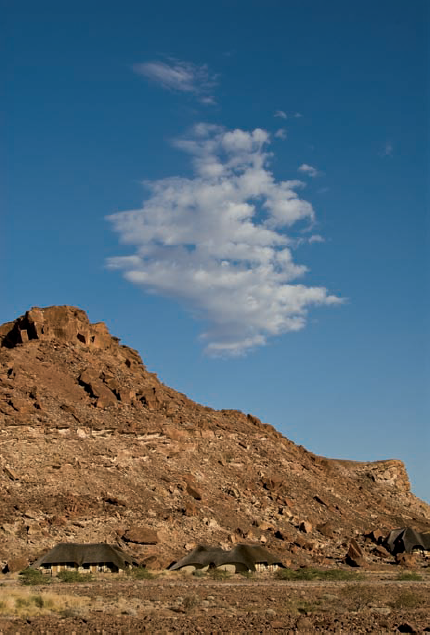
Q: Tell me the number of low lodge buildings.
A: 3